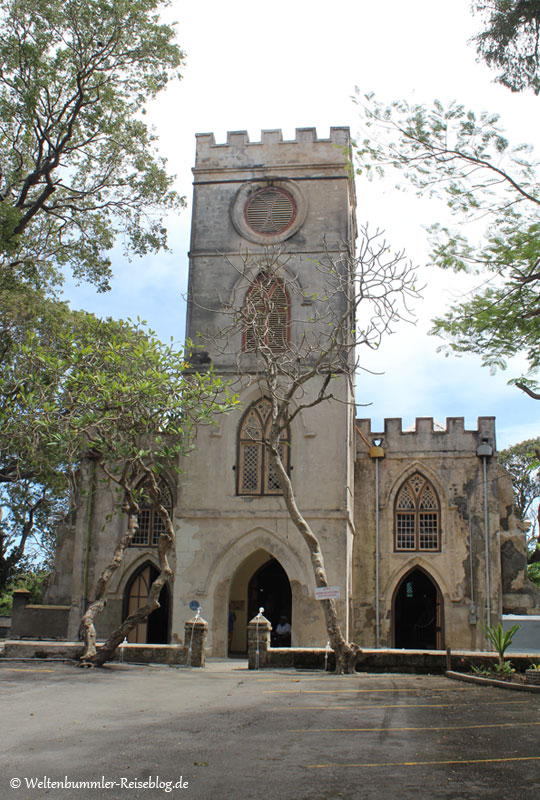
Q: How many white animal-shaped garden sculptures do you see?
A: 0